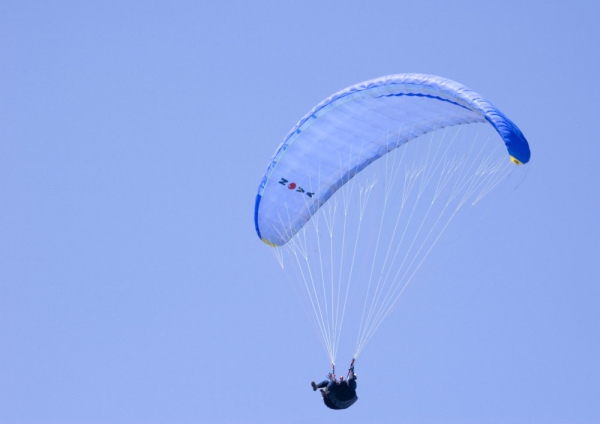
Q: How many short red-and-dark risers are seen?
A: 2